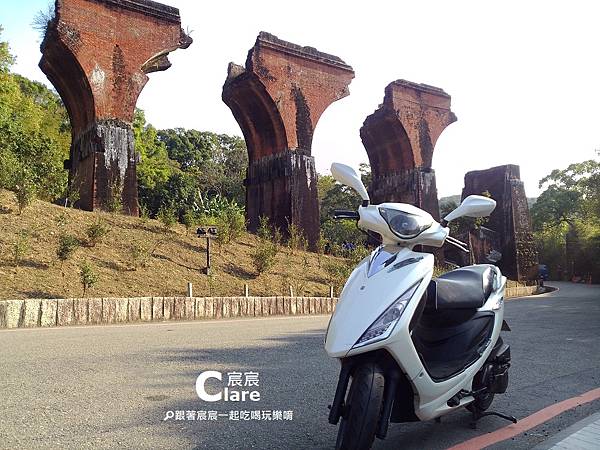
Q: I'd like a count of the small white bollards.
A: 4